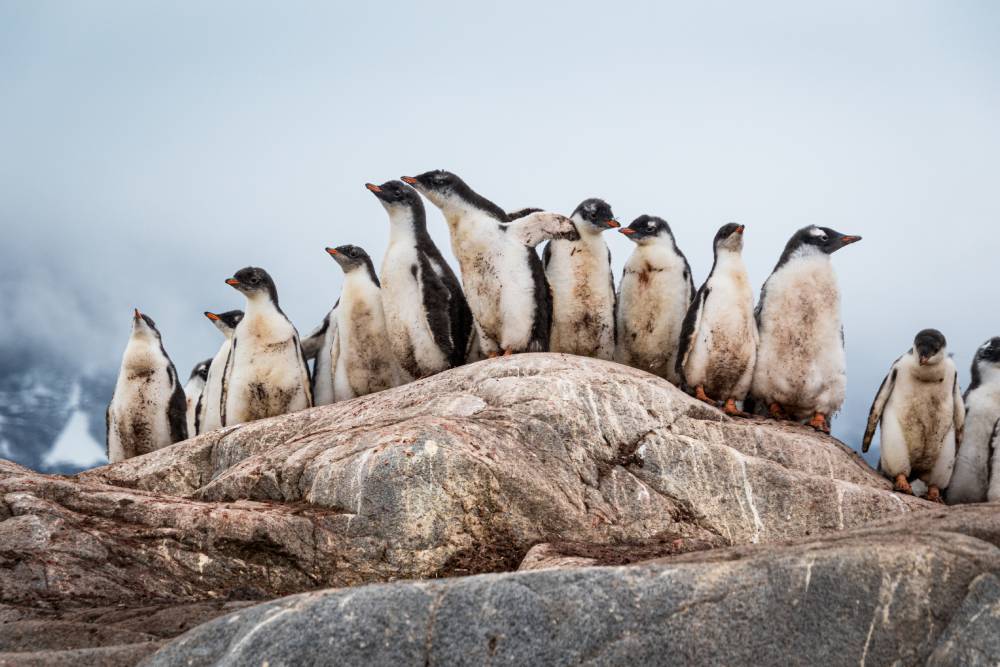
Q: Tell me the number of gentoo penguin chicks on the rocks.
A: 14